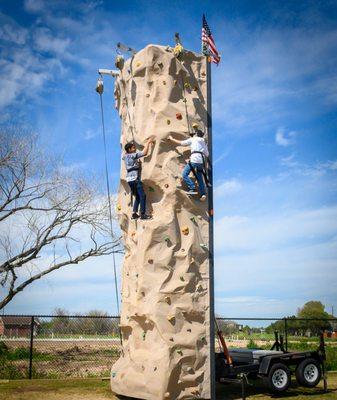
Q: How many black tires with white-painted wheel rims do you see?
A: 2